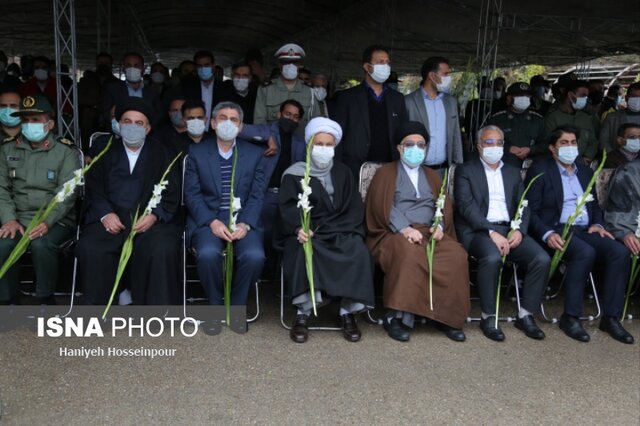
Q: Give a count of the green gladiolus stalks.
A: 8